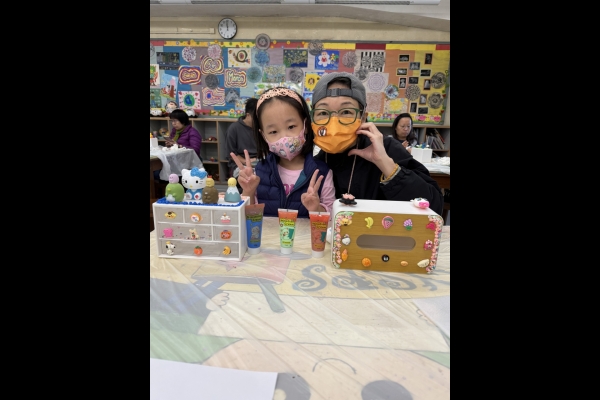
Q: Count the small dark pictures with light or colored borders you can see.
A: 11